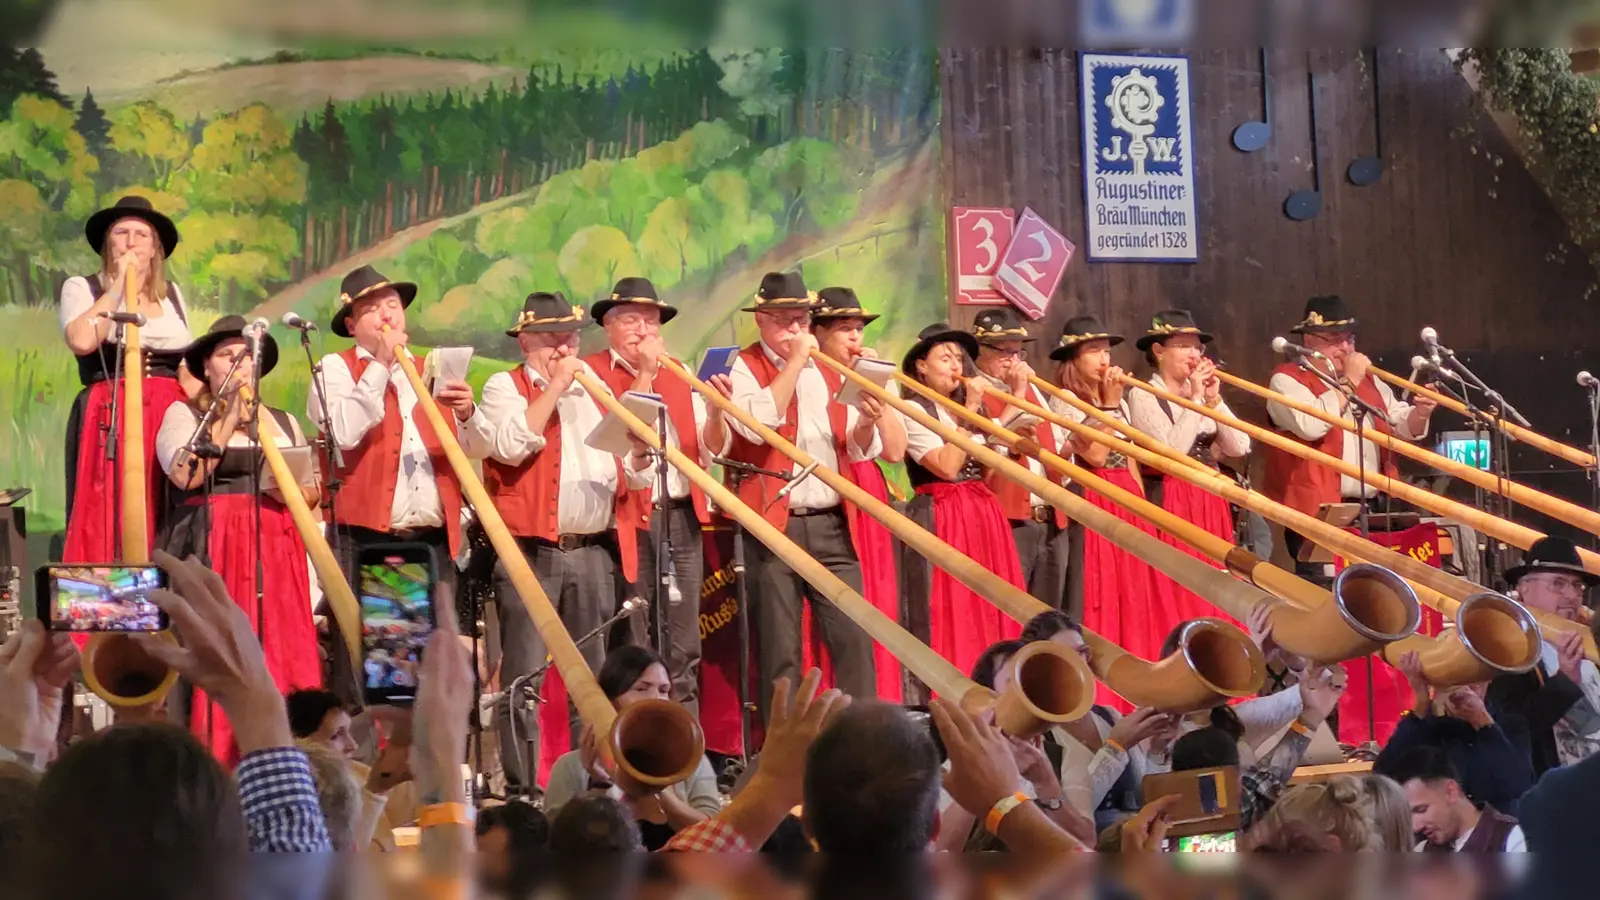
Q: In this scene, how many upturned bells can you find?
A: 6